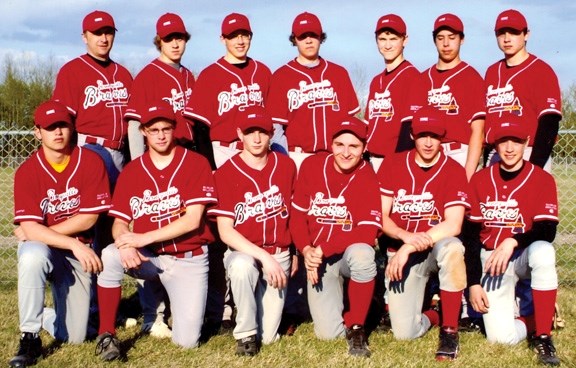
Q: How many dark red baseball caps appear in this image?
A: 13